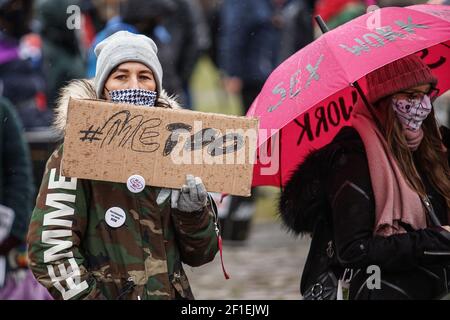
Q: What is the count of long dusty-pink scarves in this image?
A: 1